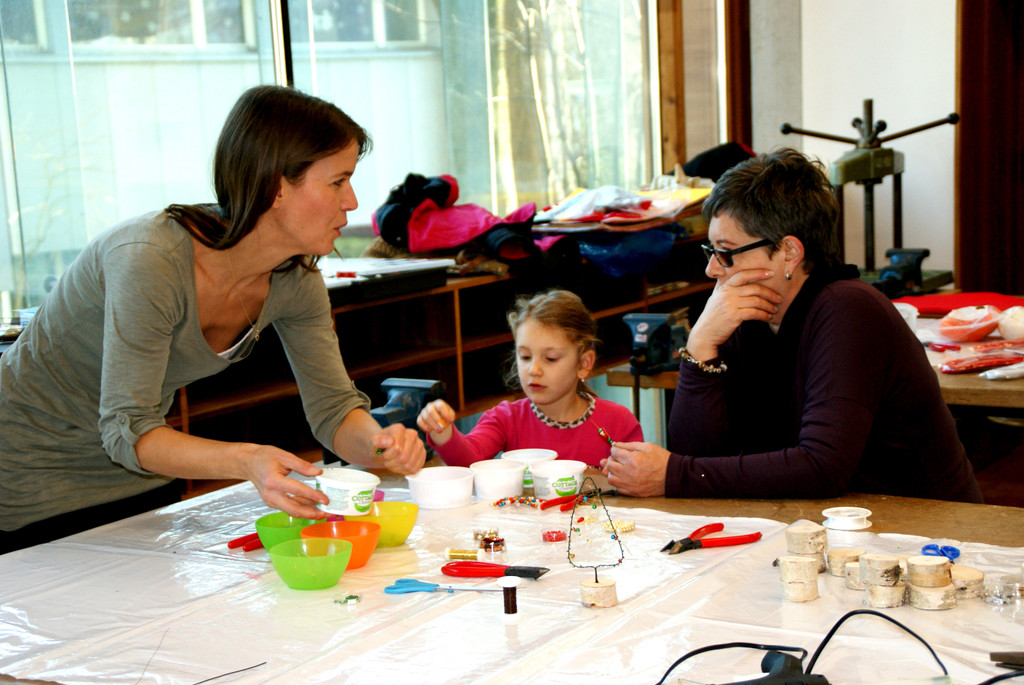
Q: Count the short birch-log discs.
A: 13